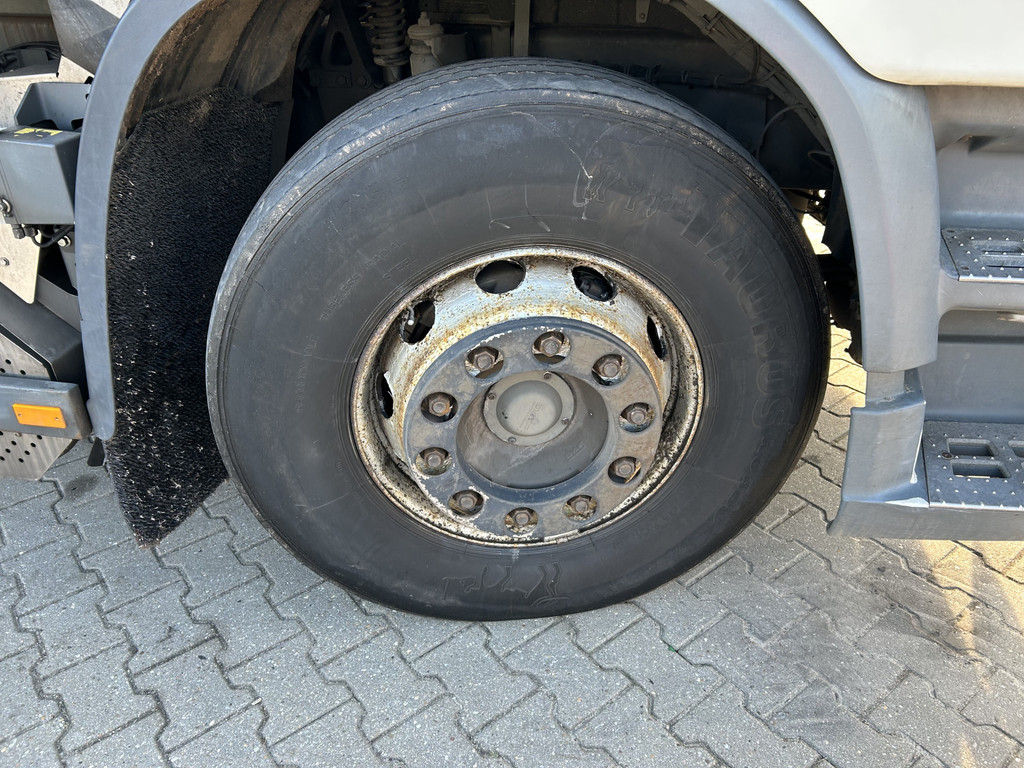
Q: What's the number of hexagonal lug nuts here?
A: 10